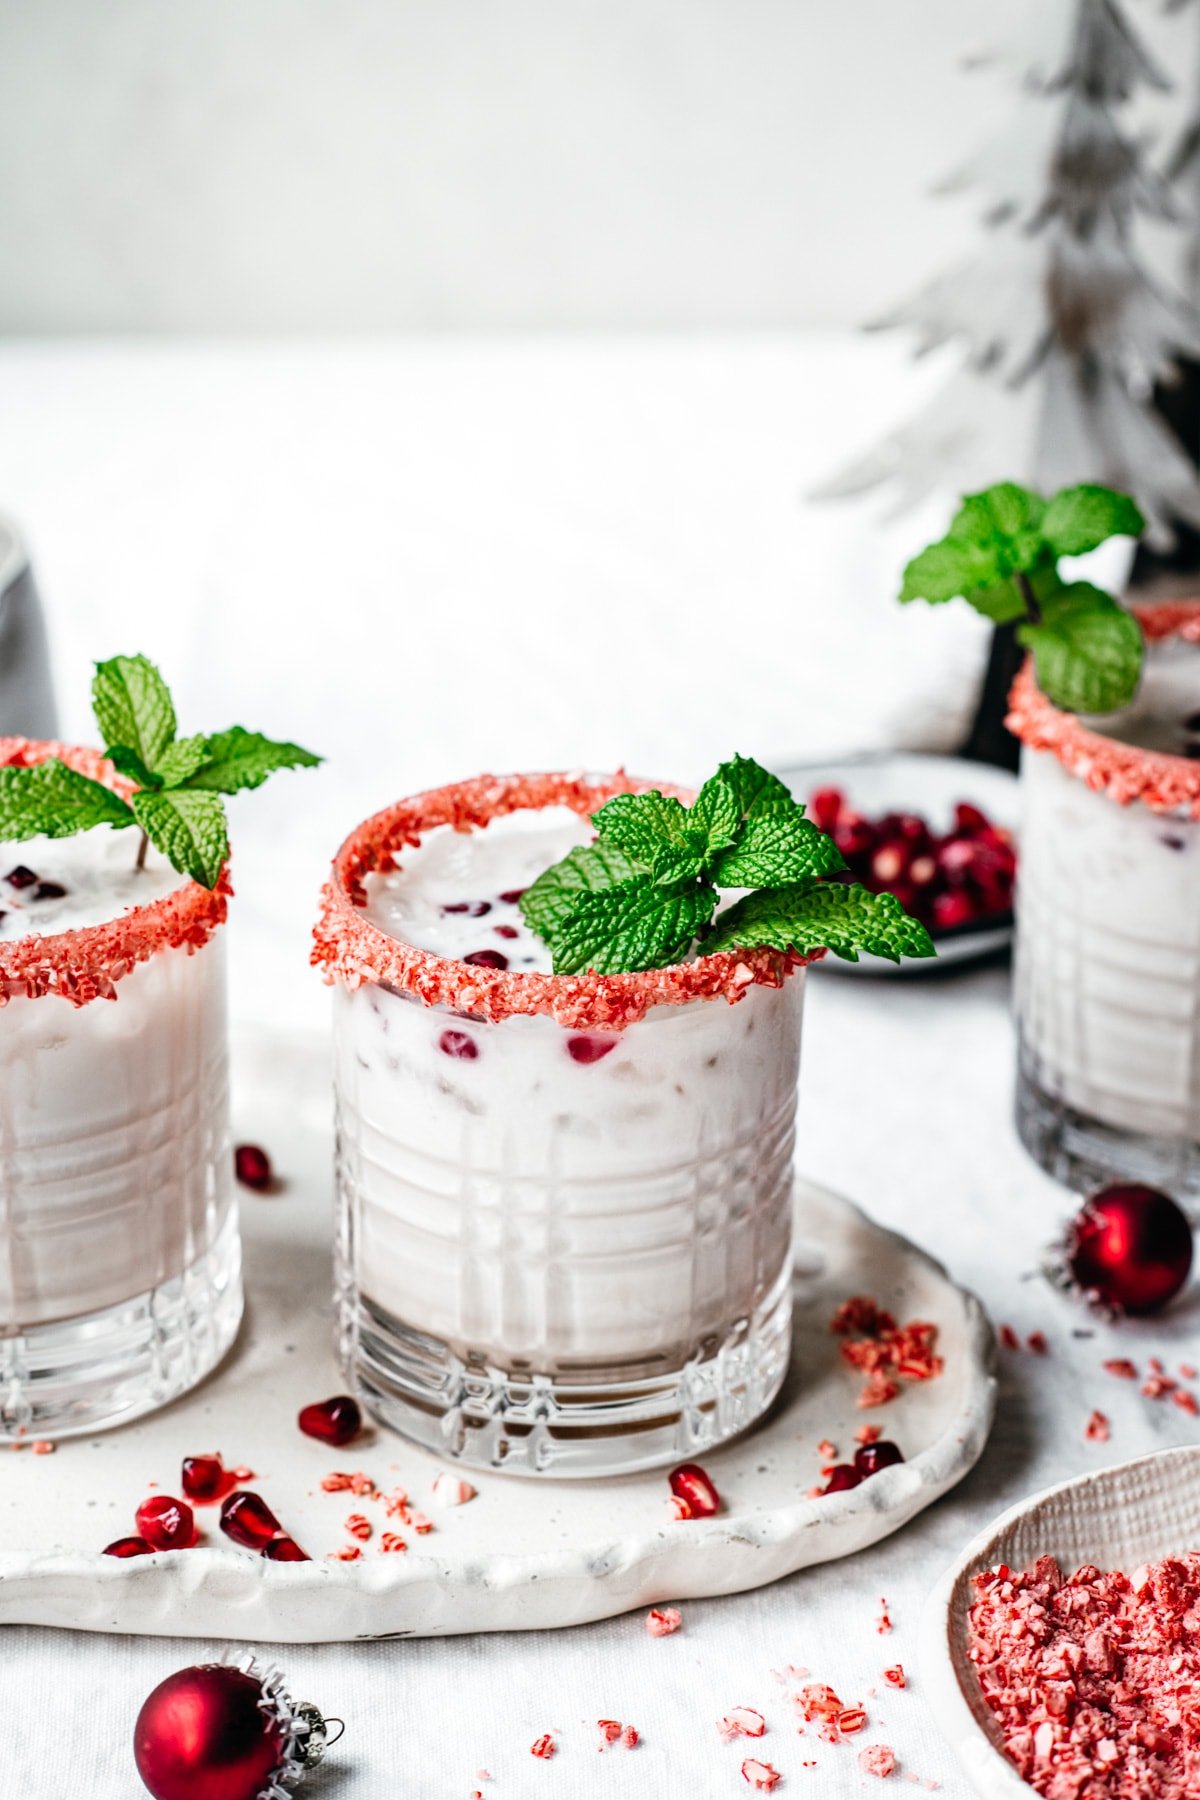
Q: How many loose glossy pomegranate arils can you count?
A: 10